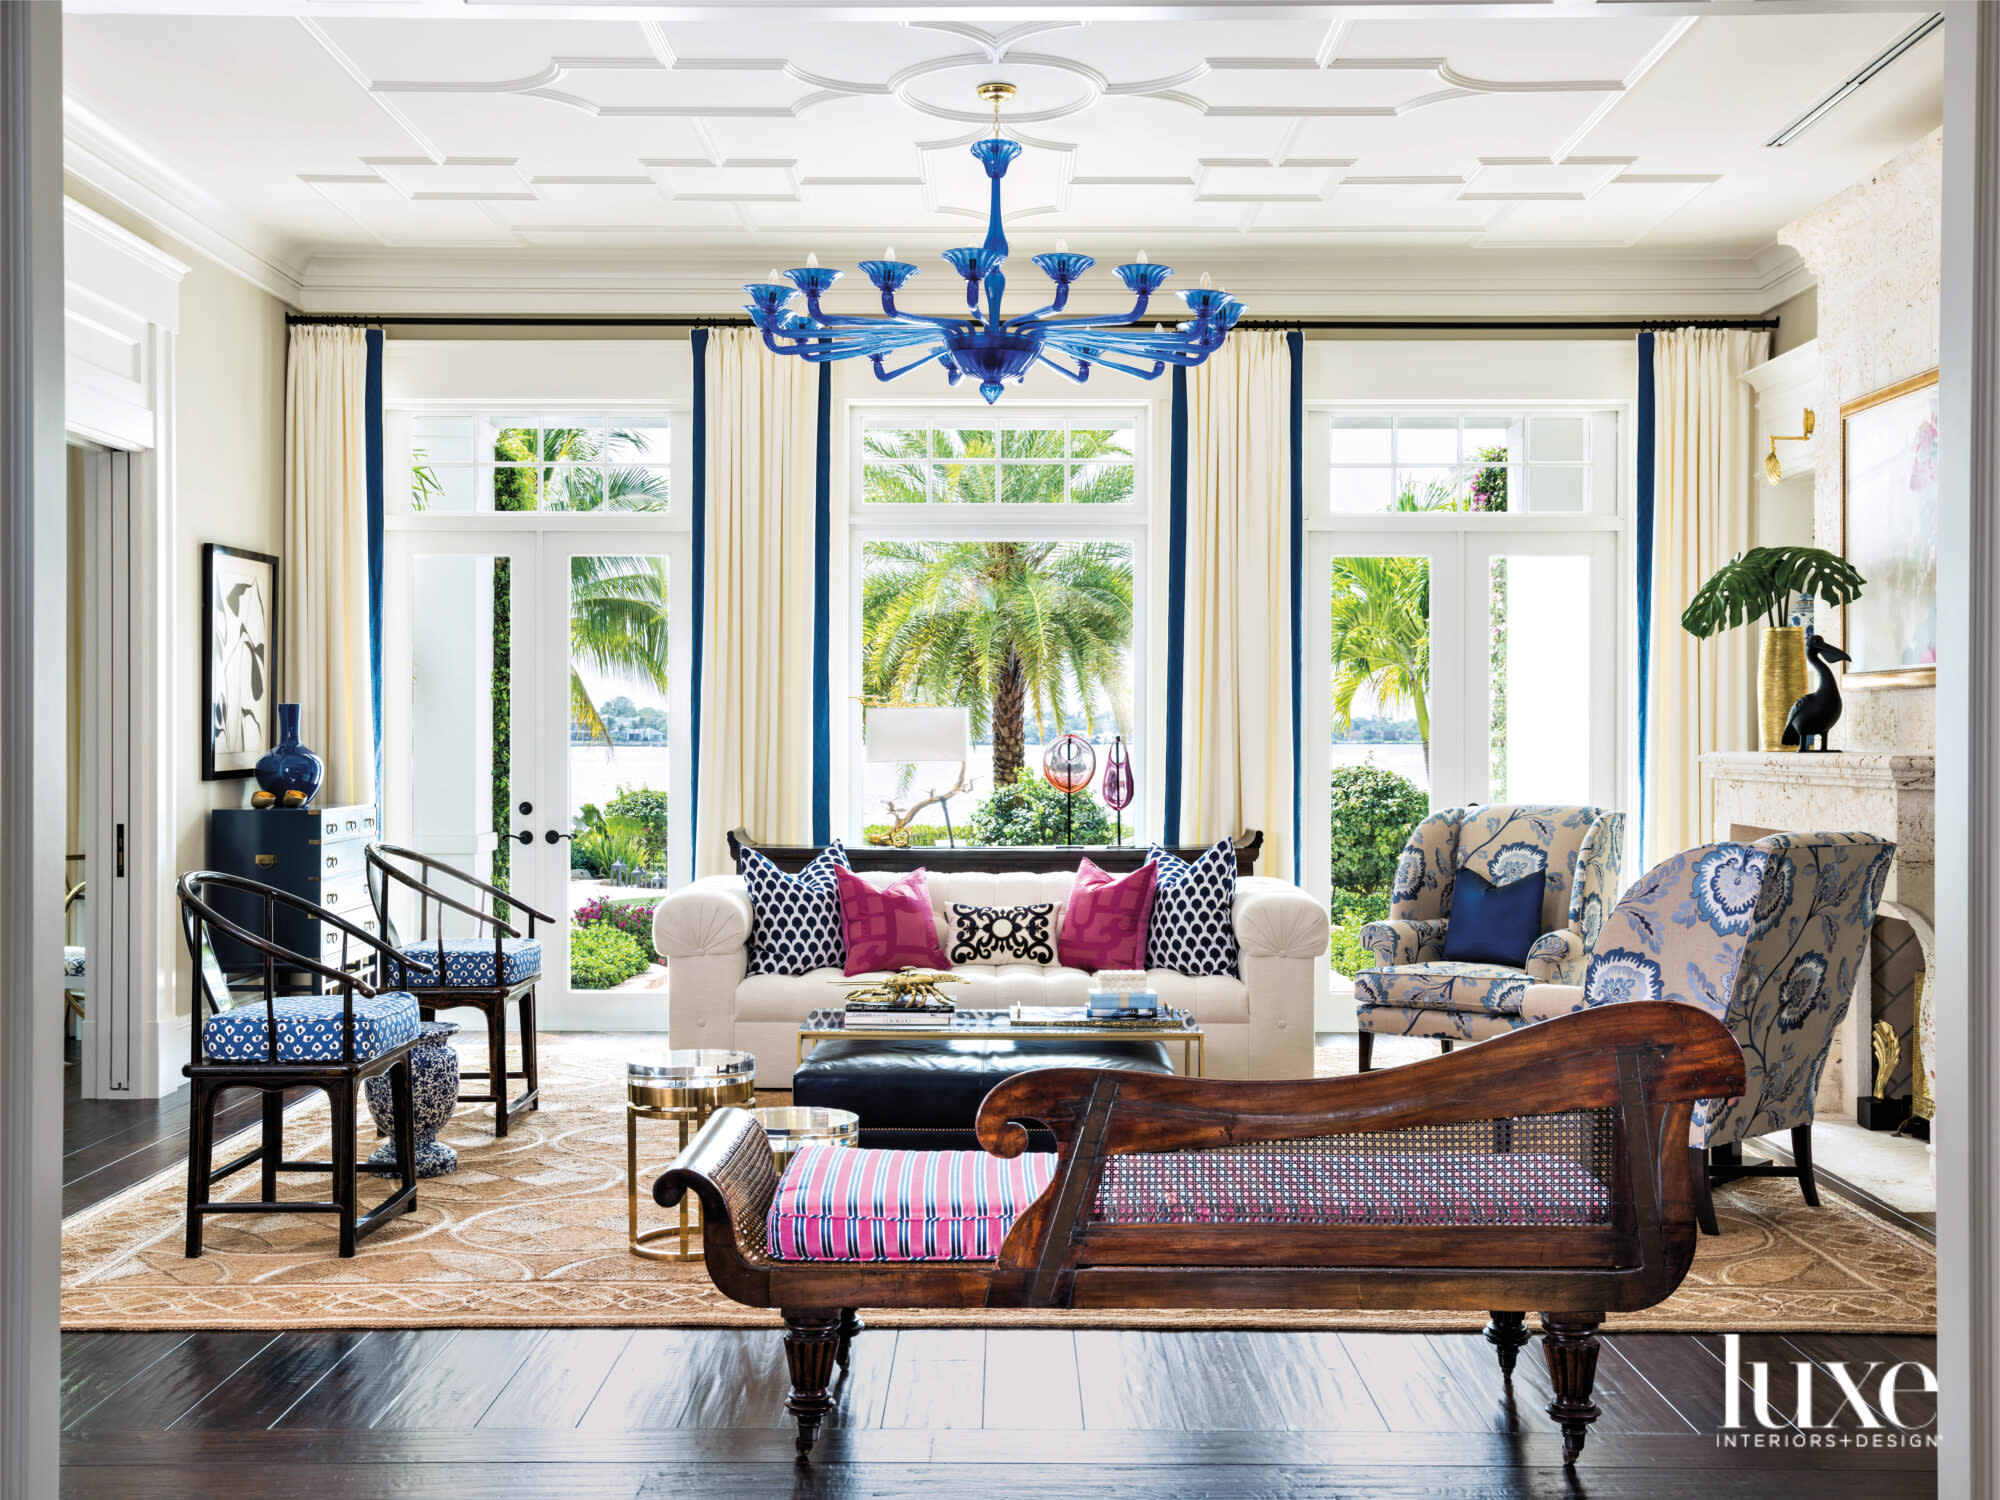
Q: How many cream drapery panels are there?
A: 4